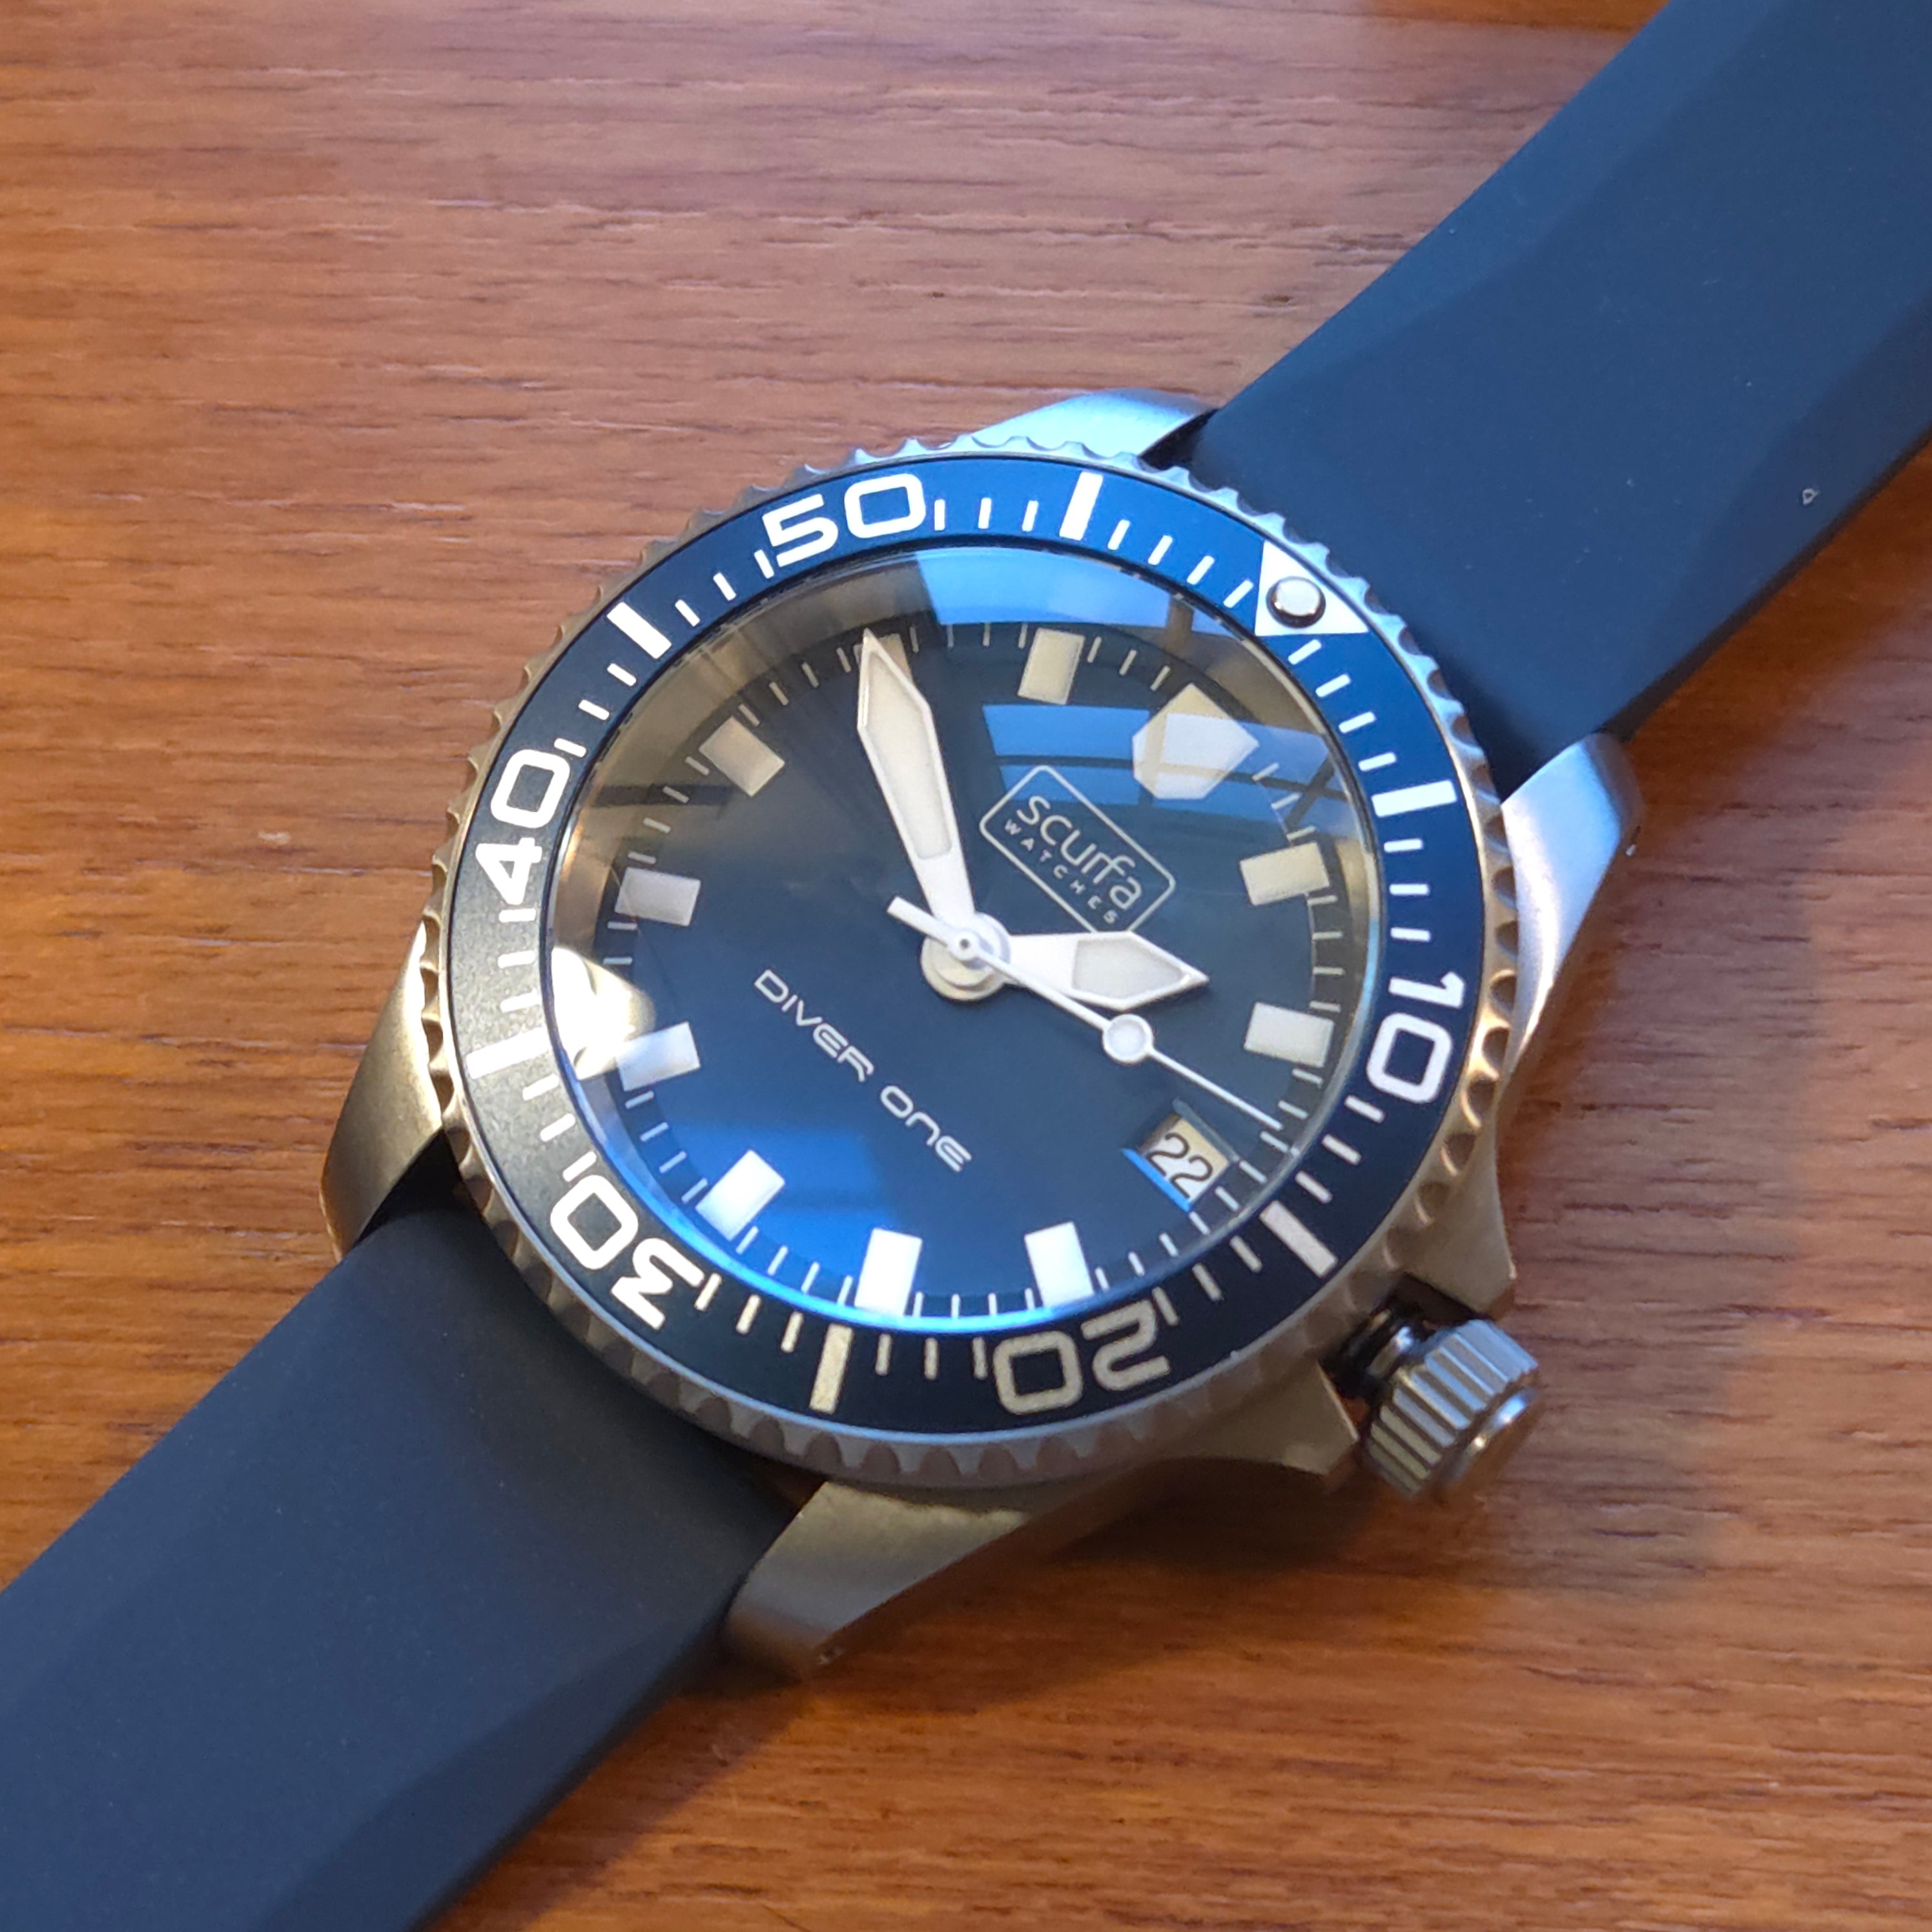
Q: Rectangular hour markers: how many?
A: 10